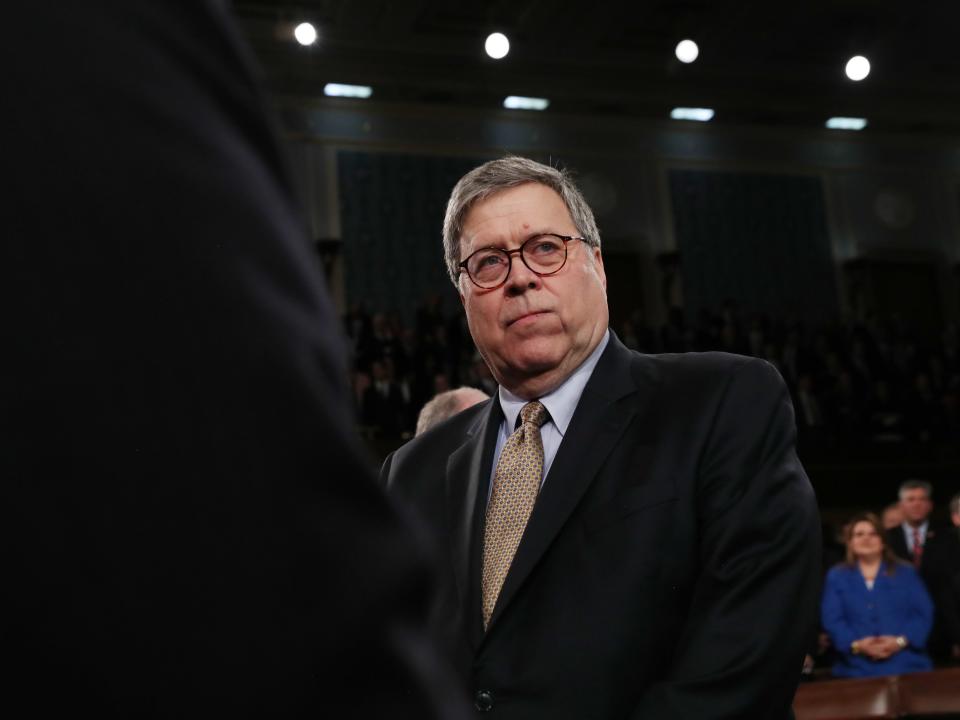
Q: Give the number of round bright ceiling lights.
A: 4